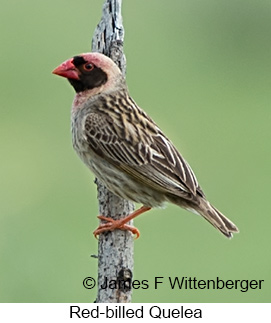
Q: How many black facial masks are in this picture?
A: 1